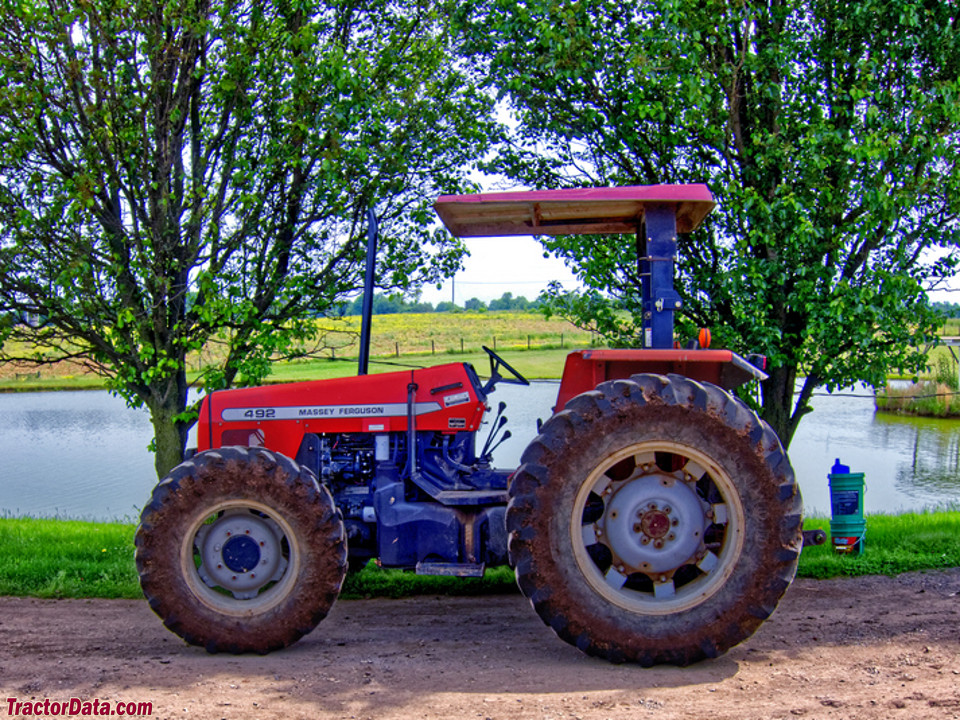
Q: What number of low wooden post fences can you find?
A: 1